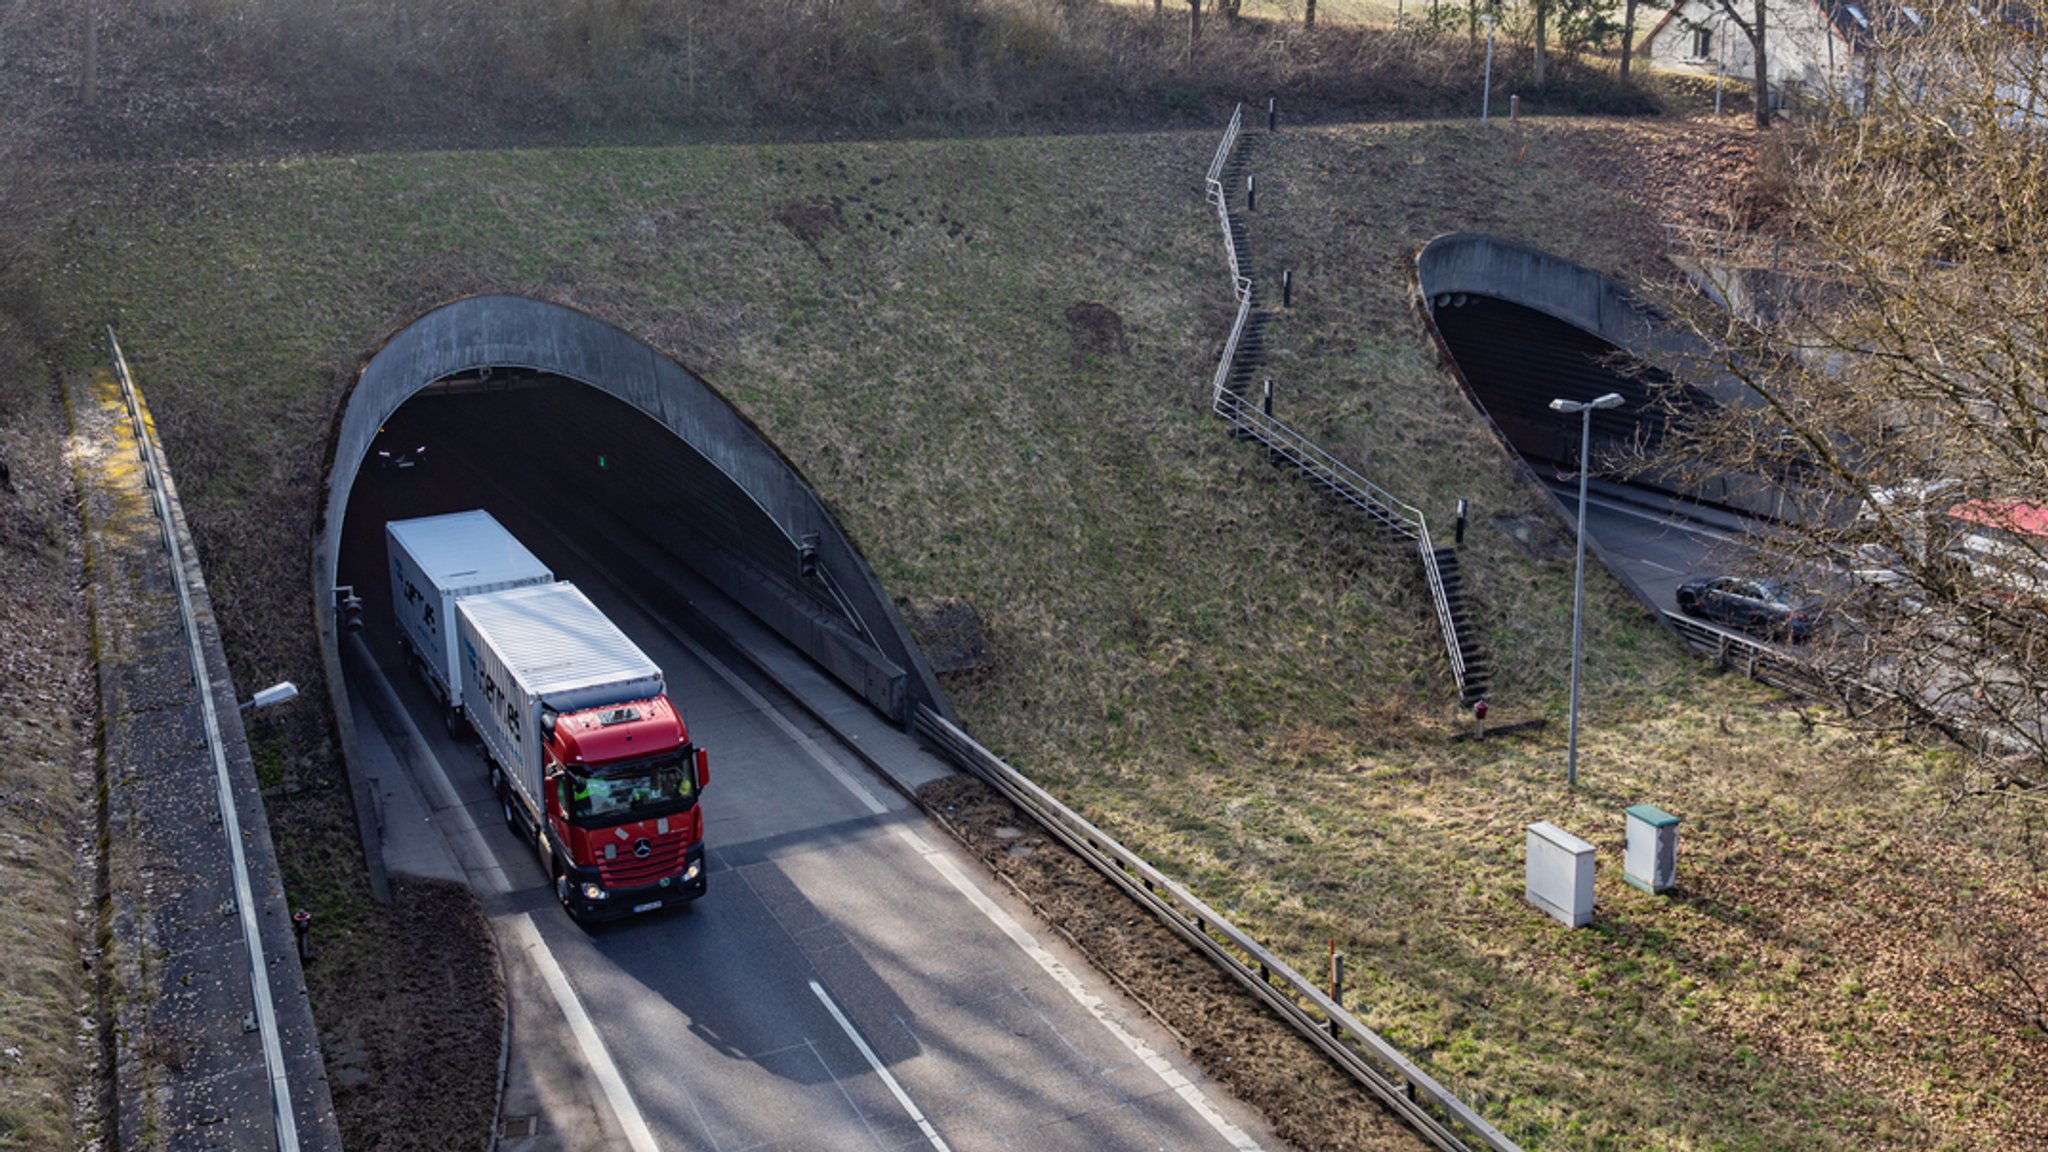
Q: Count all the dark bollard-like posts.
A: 5